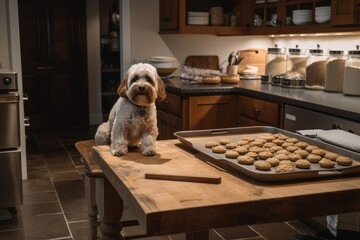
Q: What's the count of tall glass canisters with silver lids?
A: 5